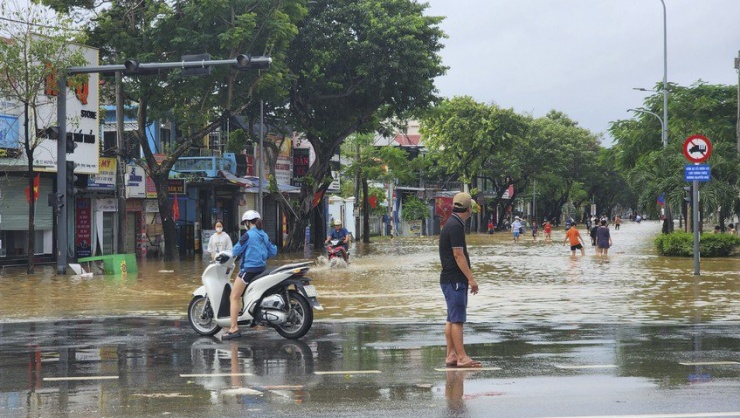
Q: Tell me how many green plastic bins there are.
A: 1